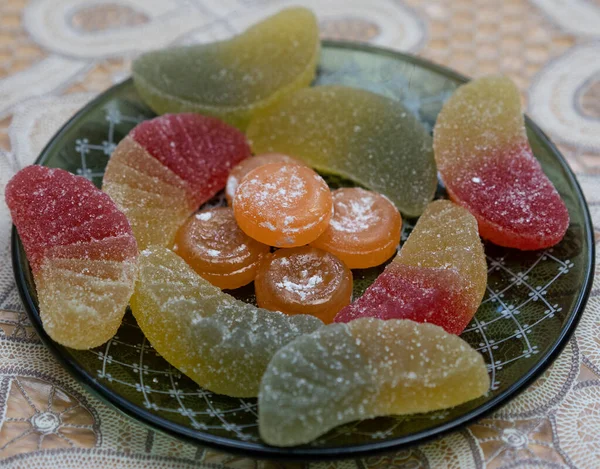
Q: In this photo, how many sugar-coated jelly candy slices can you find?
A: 8